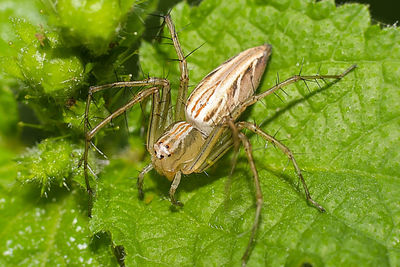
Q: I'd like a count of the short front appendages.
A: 2